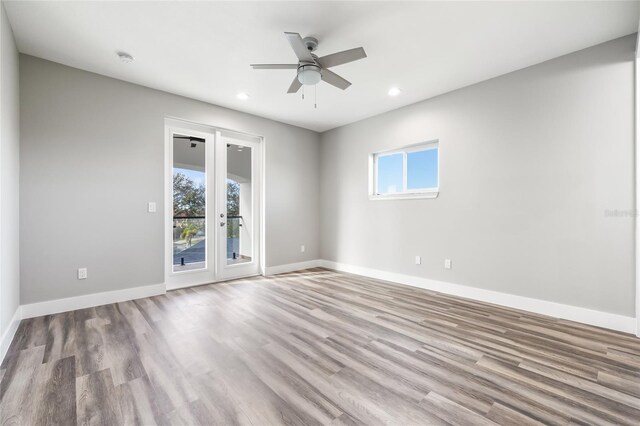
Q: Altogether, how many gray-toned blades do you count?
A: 5